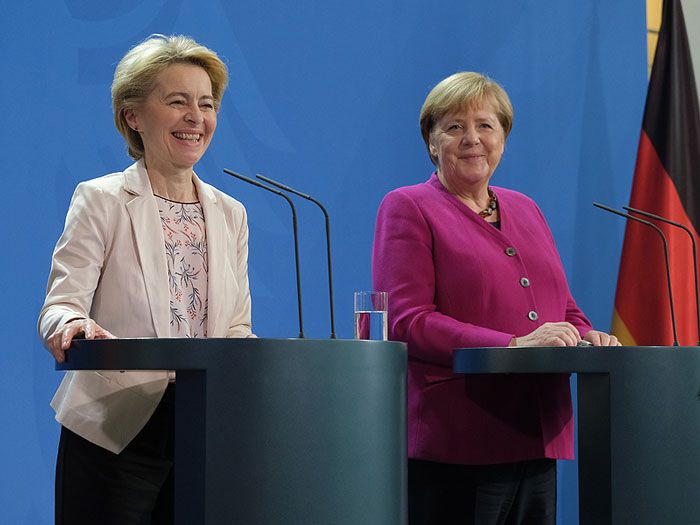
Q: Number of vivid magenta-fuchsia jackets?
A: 1